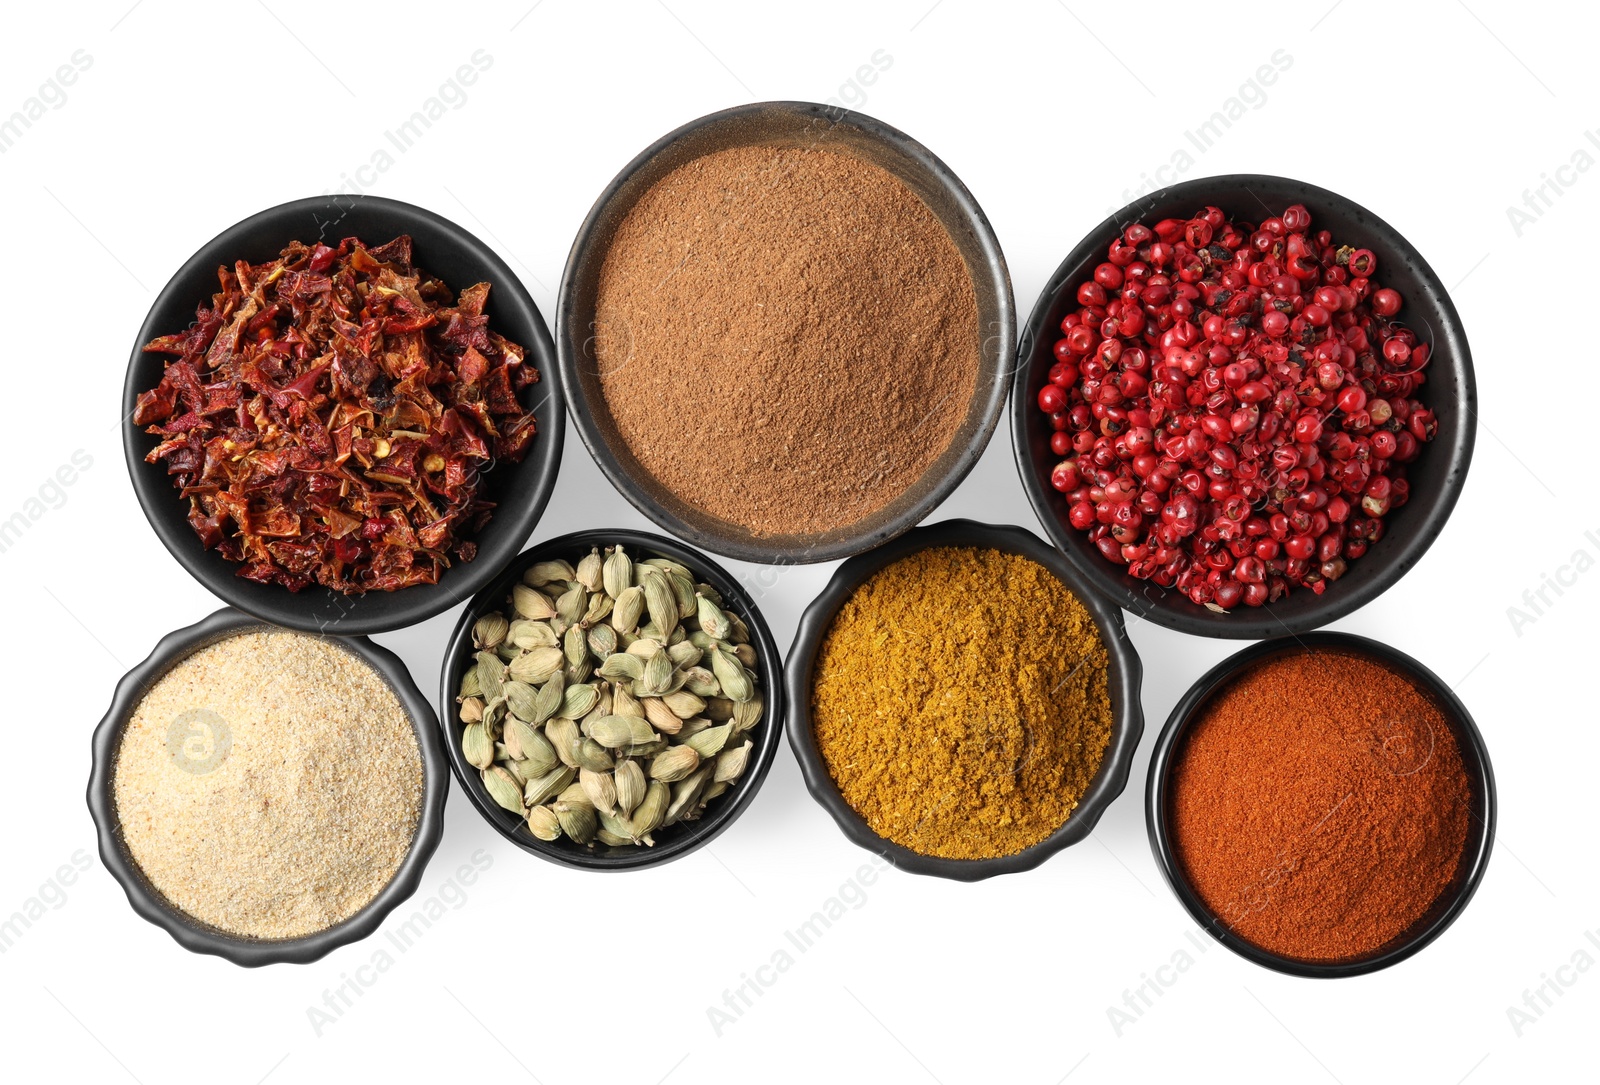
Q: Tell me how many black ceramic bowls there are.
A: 7